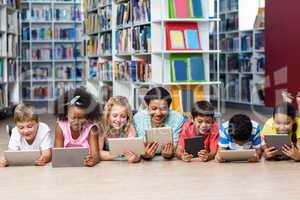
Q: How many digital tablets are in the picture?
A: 7